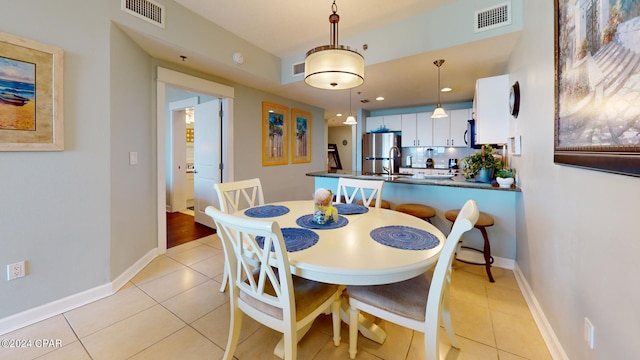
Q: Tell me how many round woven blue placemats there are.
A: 5